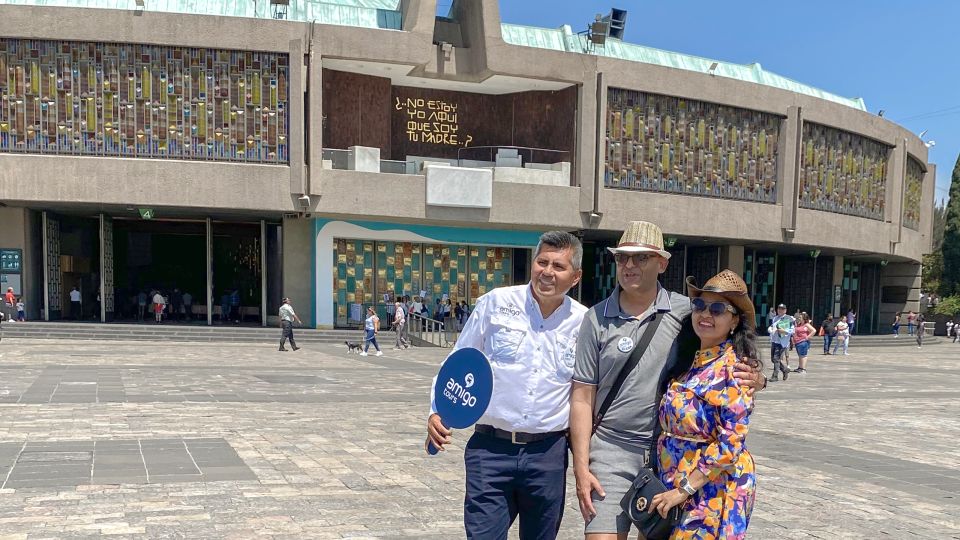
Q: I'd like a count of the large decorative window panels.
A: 4